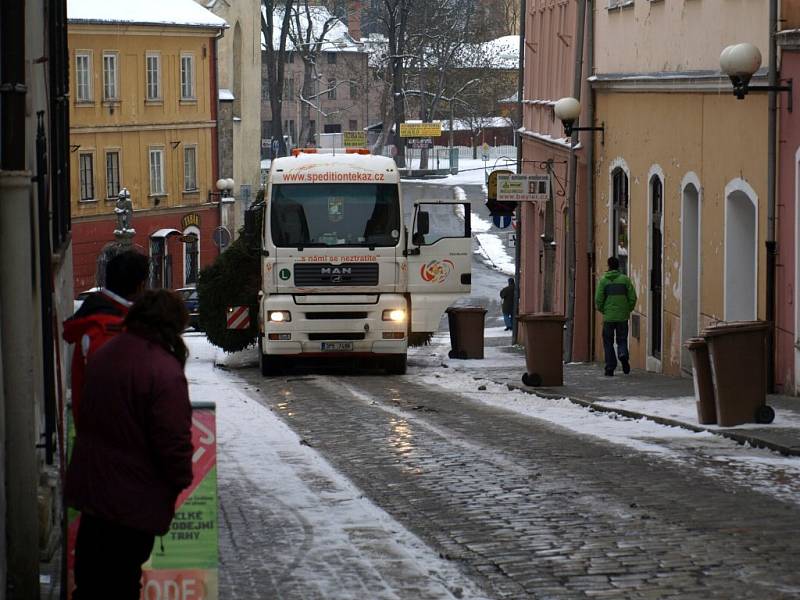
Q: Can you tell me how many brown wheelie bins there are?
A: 4